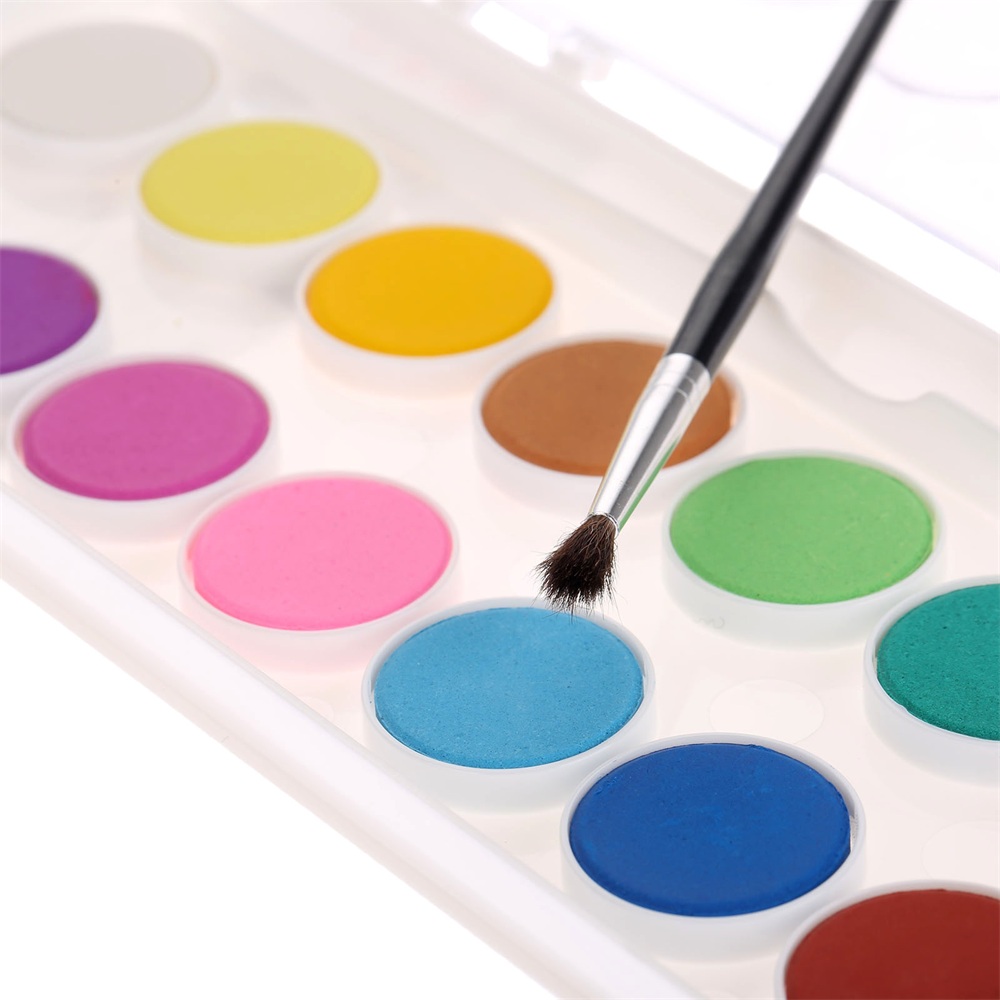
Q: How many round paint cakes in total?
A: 12